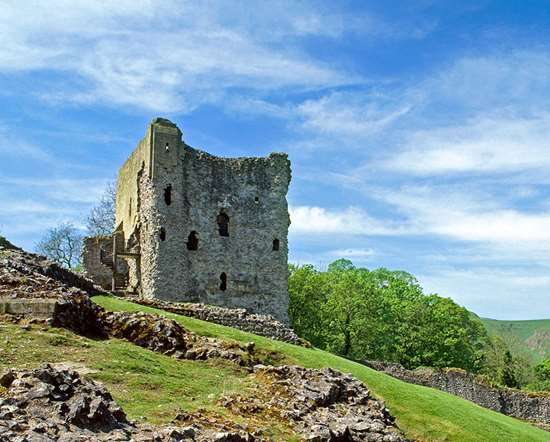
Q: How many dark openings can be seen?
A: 6